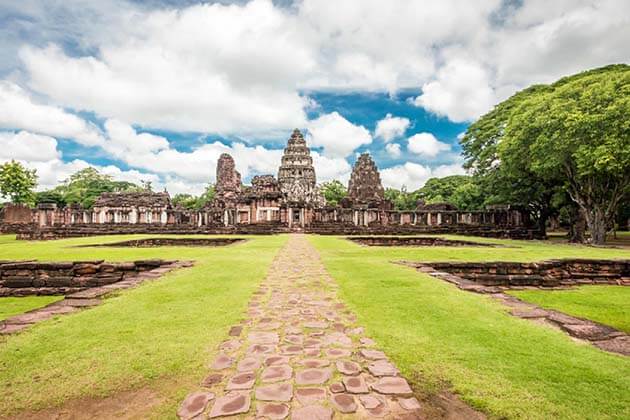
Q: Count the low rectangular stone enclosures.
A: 4